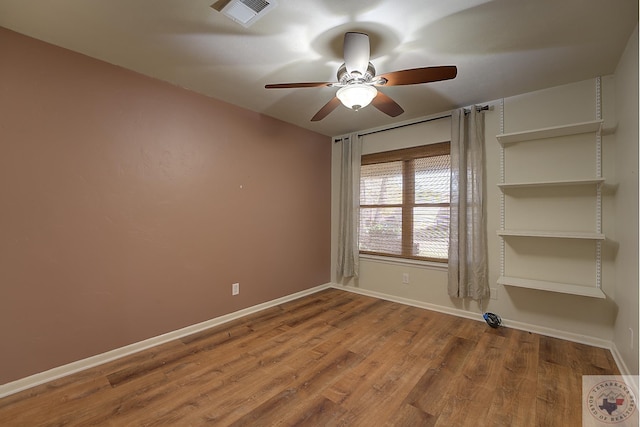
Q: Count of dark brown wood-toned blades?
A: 4